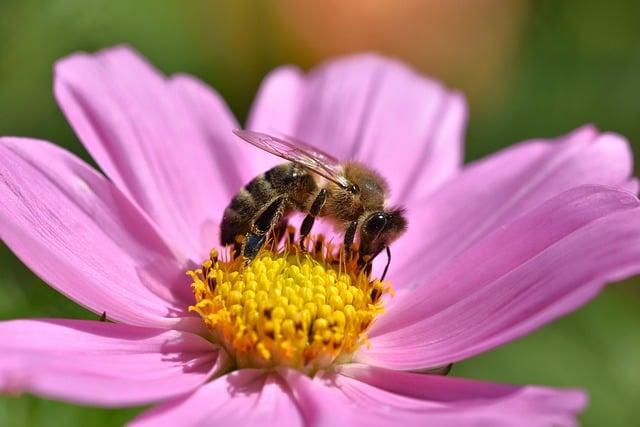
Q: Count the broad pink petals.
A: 8